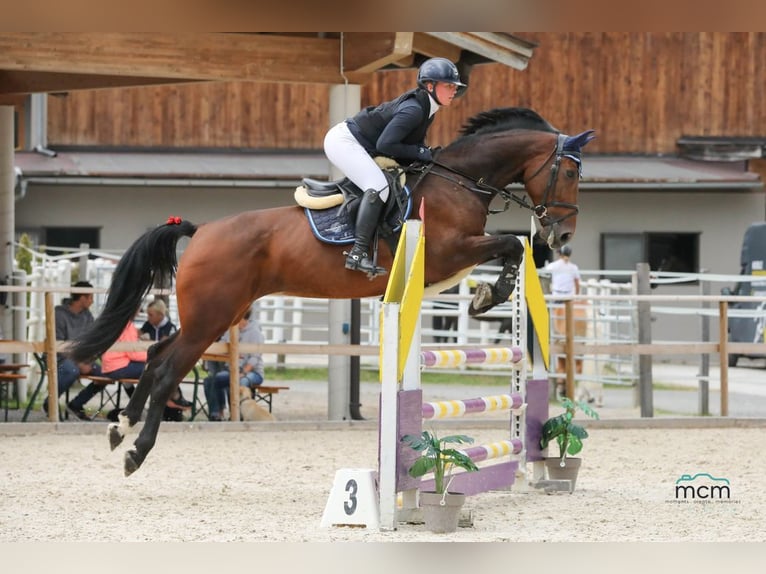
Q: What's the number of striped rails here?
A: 3